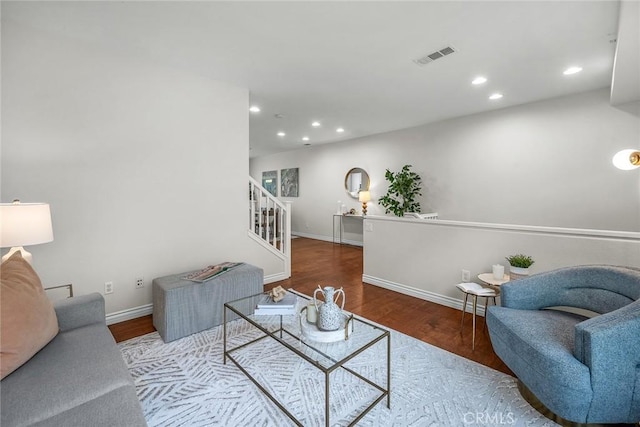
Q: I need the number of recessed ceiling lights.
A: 8